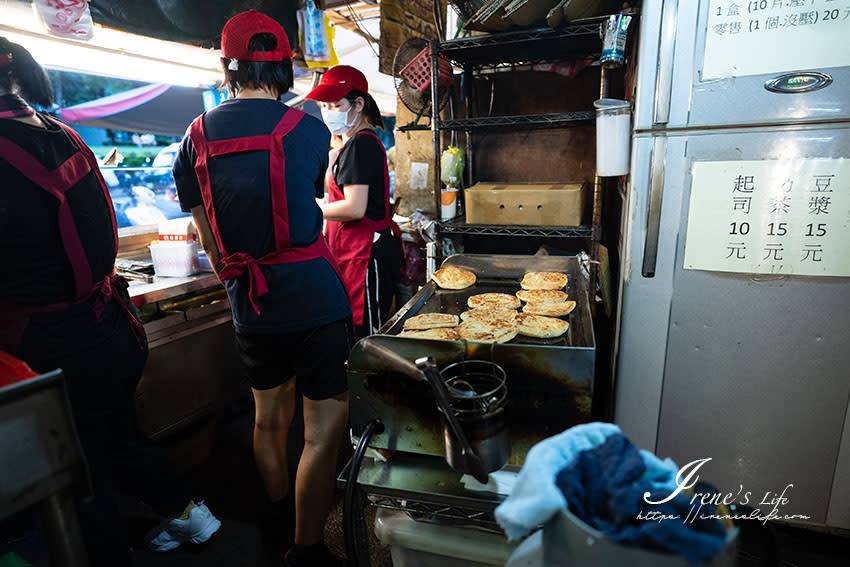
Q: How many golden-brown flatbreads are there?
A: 10